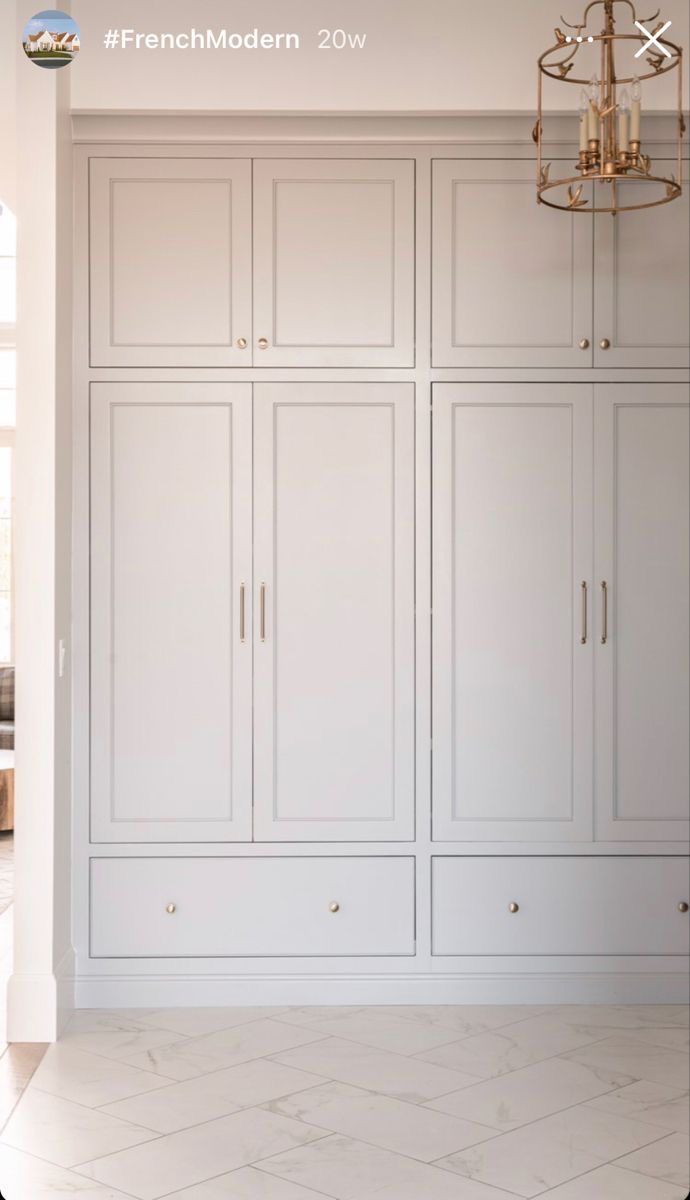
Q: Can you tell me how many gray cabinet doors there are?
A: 8